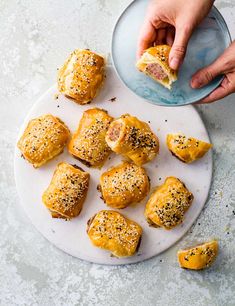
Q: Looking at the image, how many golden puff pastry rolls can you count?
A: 11